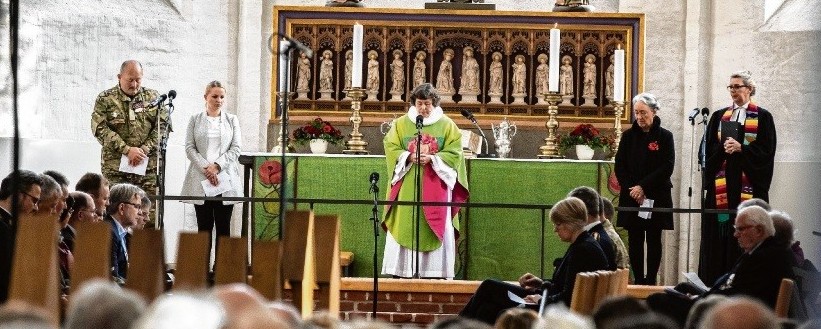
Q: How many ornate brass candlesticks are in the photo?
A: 4